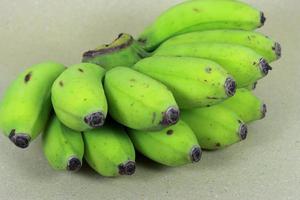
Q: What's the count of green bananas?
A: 13